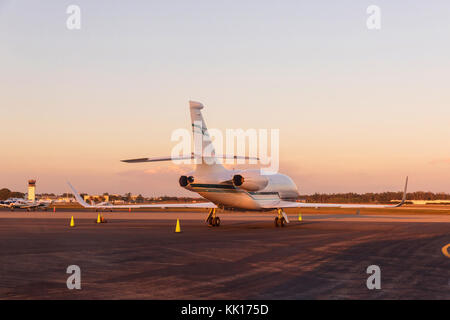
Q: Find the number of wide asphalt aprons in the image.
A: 1